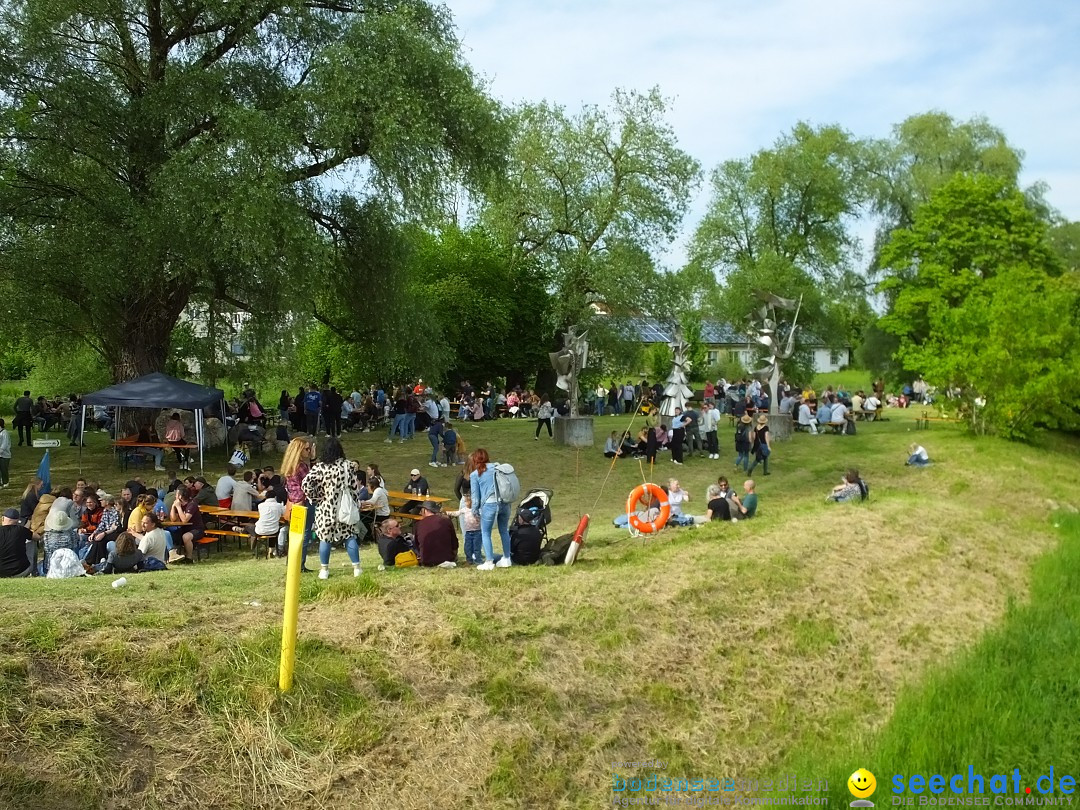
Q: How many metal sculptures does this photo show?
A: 3